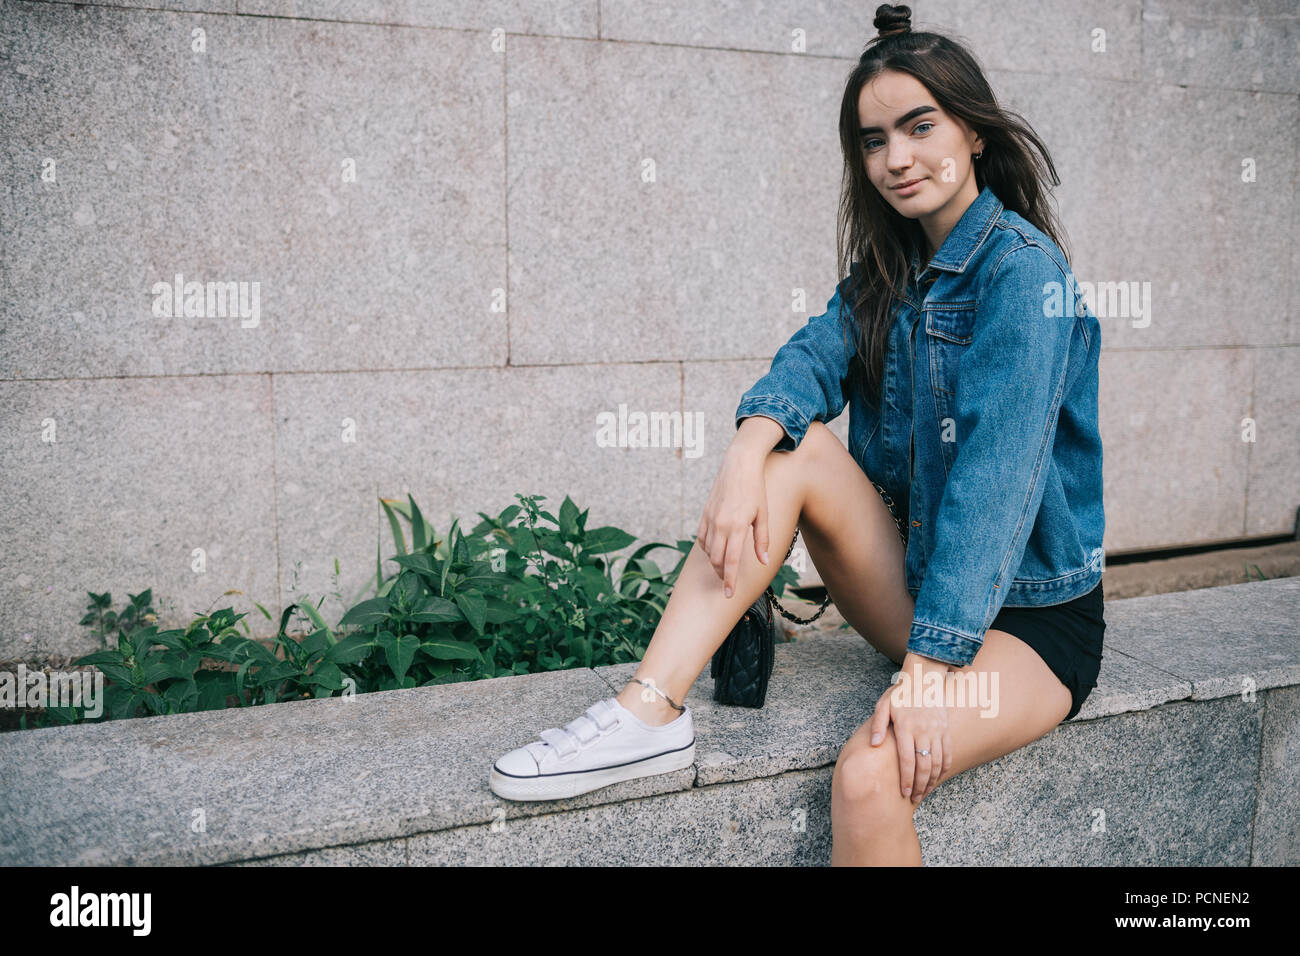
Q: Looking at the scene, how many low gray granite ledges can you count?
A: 1